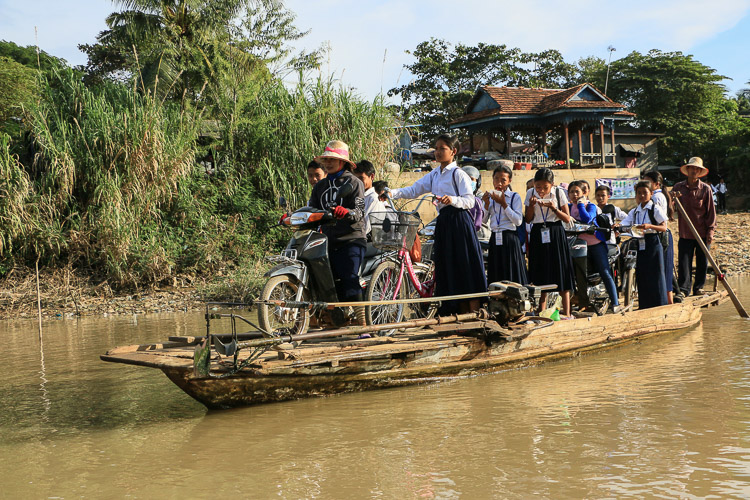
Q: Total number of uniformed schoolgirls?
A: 5